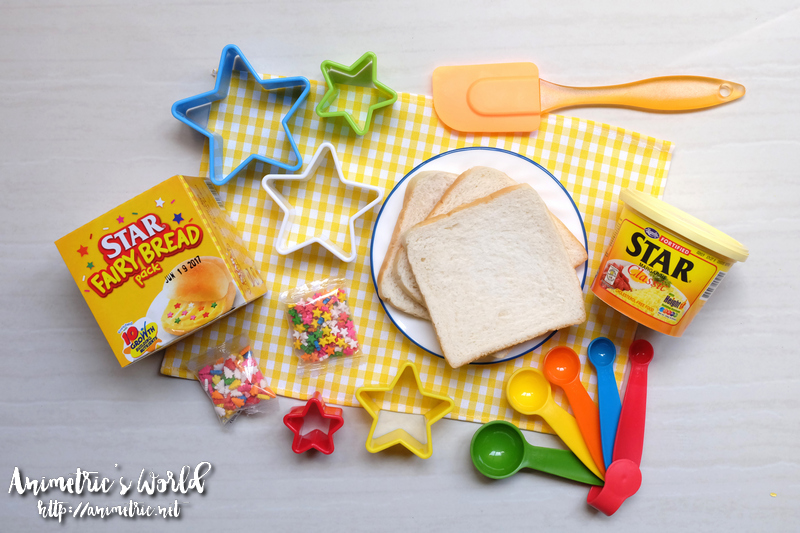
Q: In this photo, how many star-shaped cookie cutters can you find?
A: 5